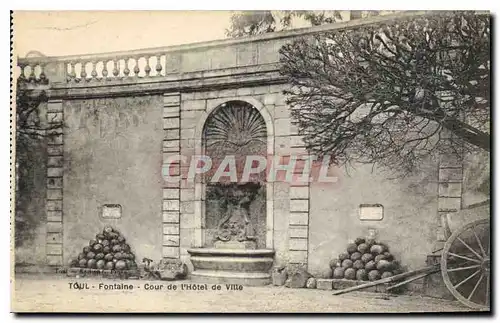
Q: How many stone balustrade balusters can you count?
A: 12